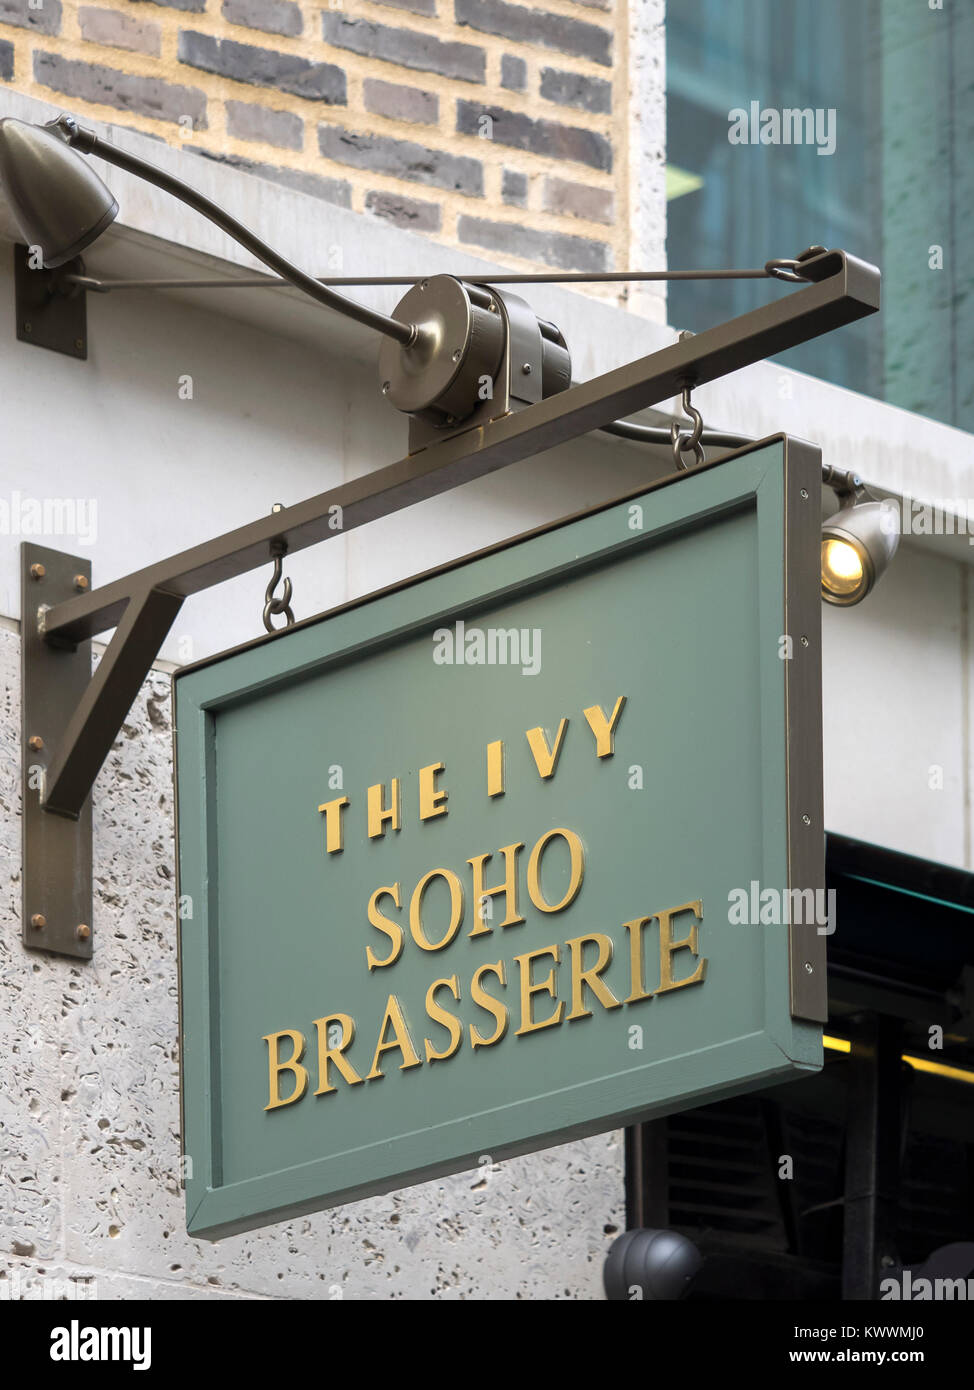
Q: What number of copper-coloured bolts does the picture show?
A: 5